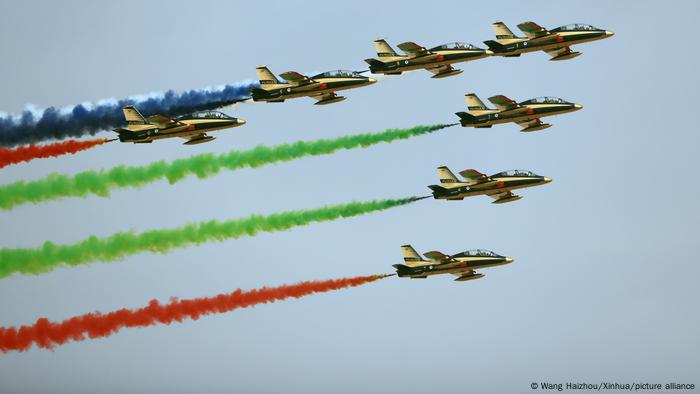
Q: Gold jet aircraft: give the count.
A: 7